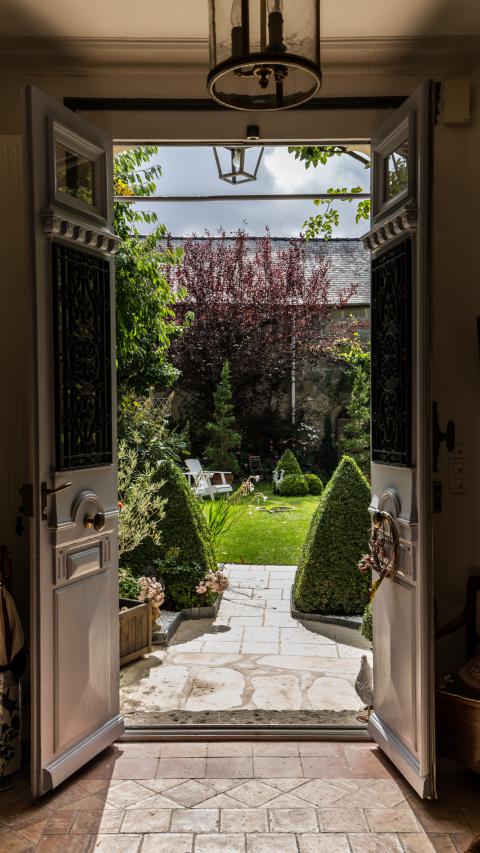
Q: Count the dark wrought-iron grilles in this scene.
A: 2